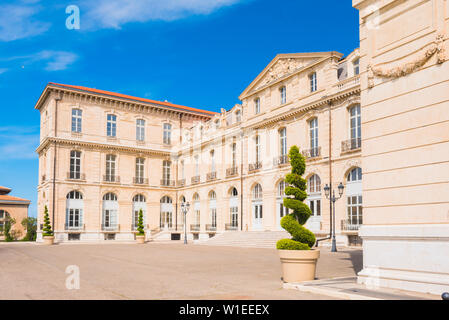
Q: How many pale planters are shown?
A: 3